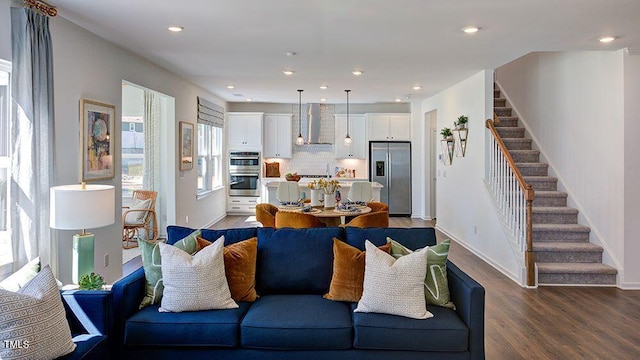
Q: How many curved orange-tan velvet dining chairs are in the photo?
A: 4